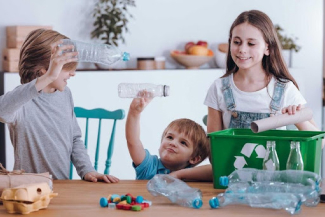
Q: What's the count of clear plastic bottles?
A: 6